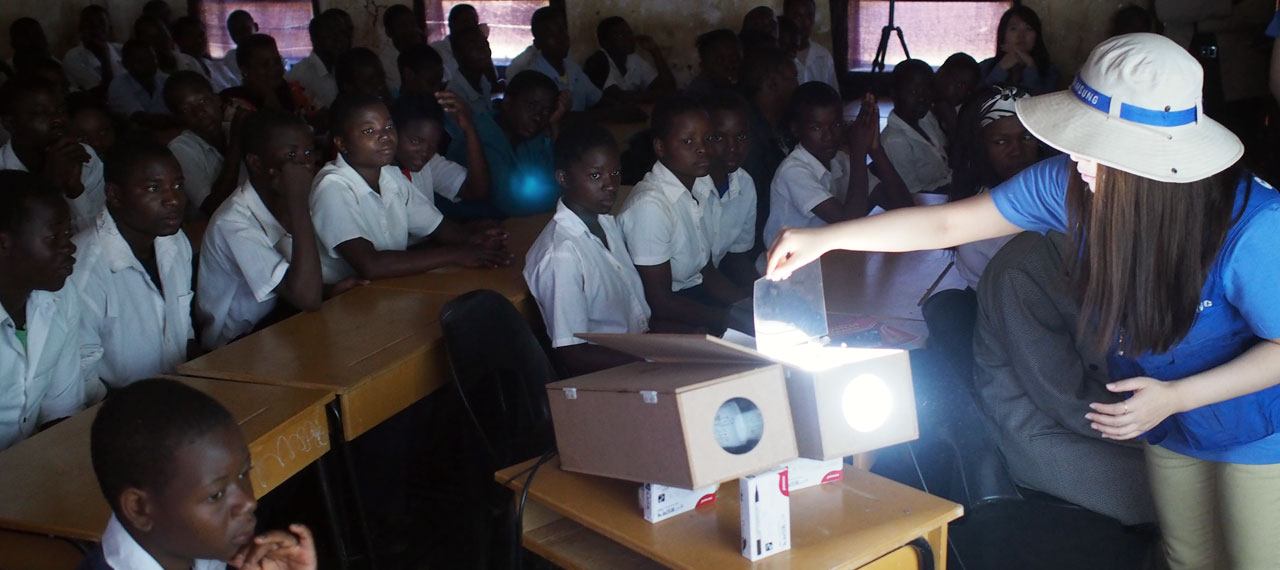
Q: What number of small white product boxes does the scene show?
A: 3